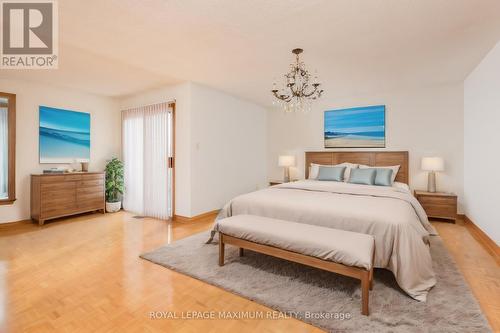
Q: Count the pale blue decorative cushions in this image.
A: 3